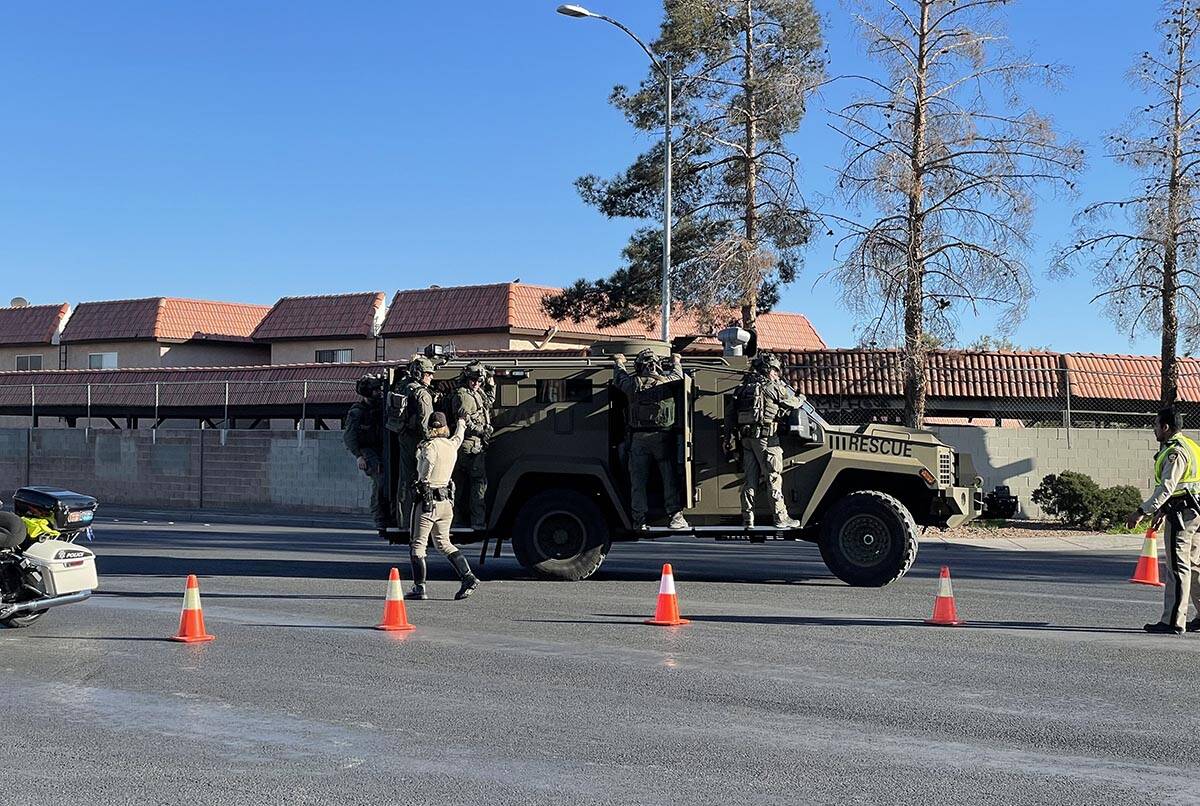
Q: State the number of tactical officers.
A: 5